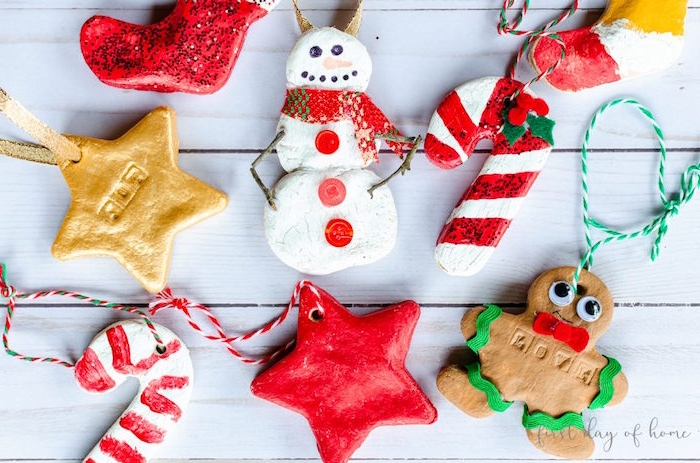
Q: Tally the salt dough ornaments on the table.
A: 8